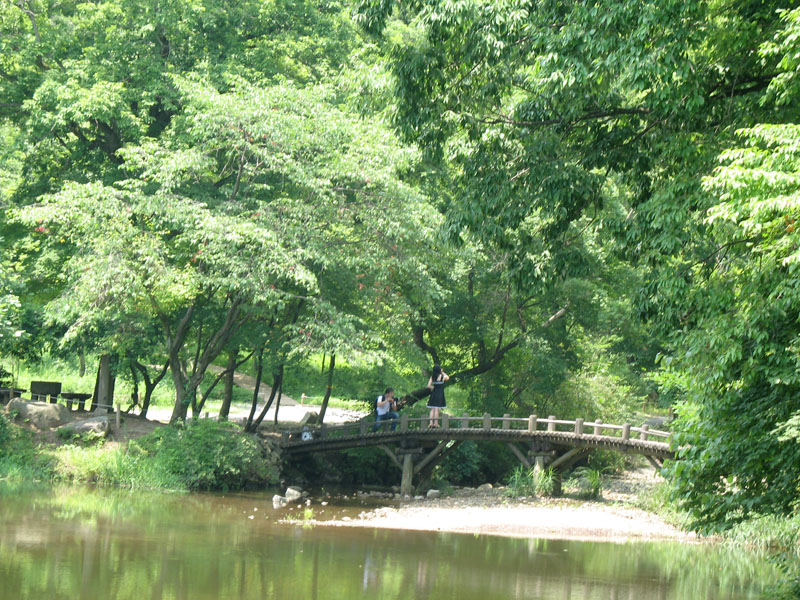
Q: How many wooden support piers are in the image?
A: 2